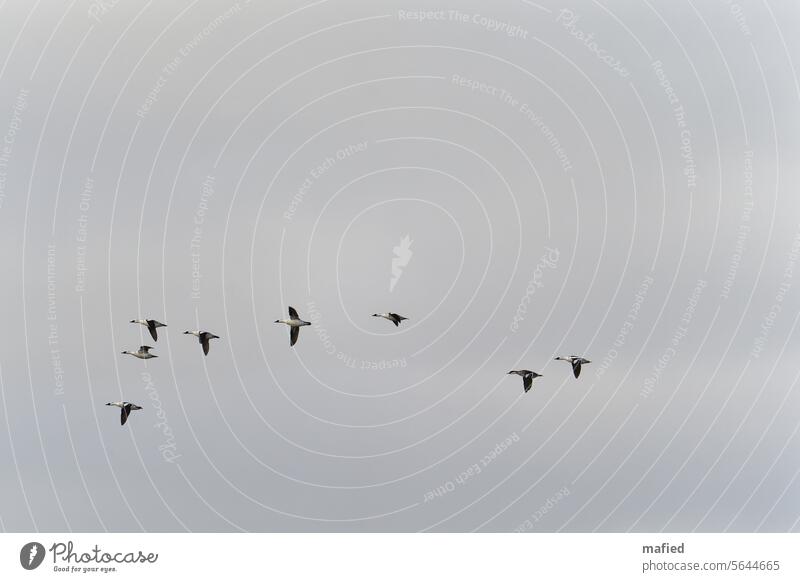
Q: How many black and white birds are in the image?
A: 8